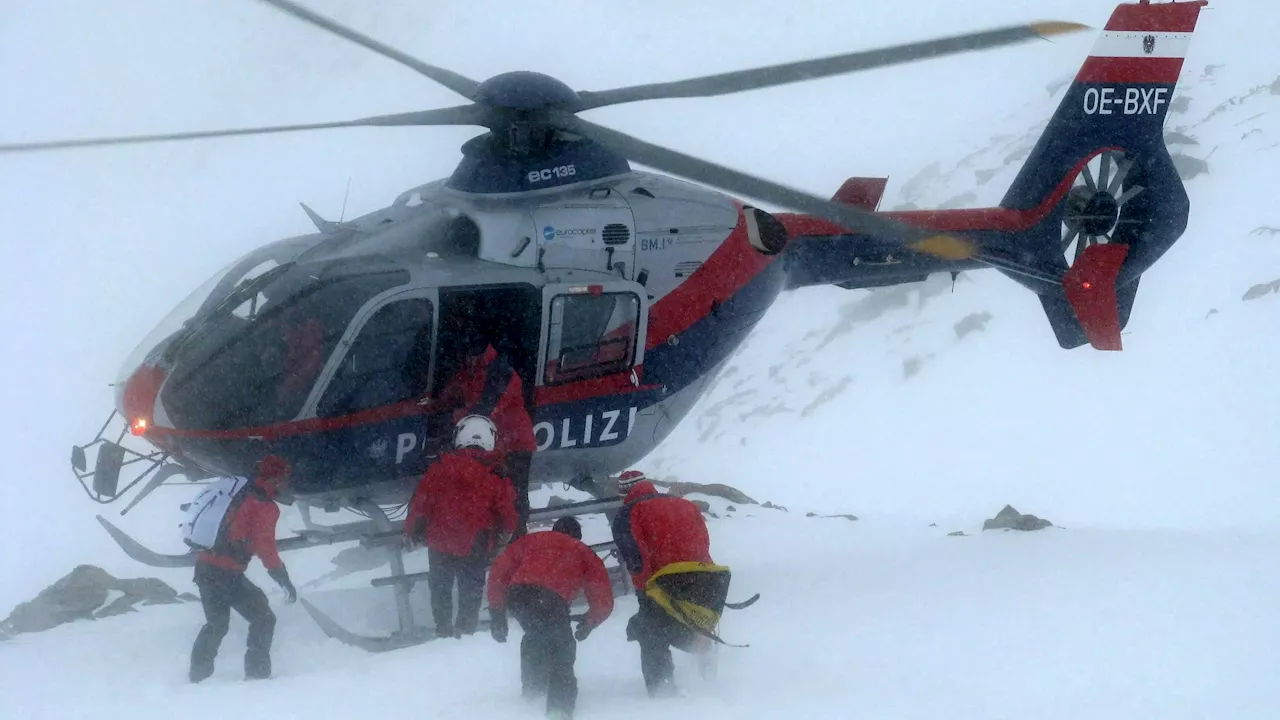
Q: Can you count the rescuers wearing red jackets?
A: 5